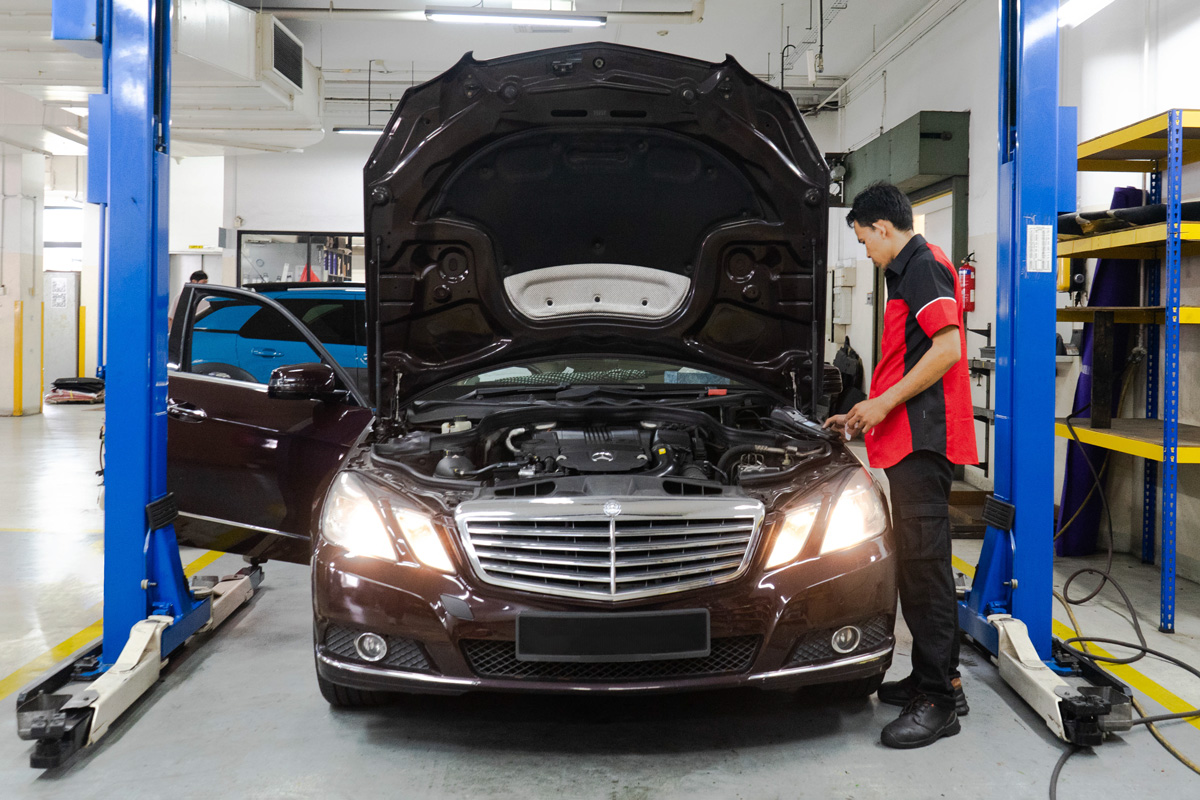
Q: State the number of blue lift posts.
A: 2